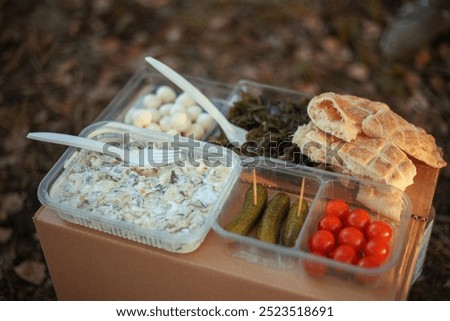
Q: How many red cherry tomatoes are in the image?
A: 10